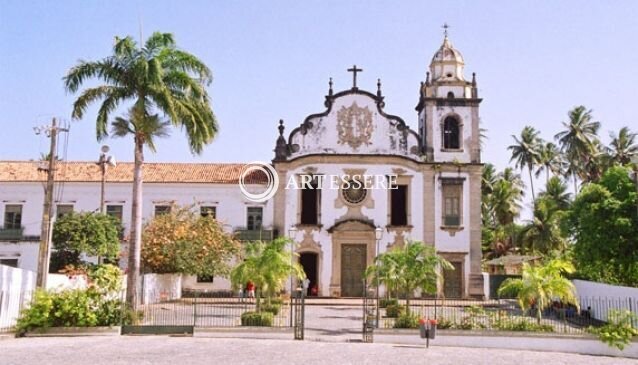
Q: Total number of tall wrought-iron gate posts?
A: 2